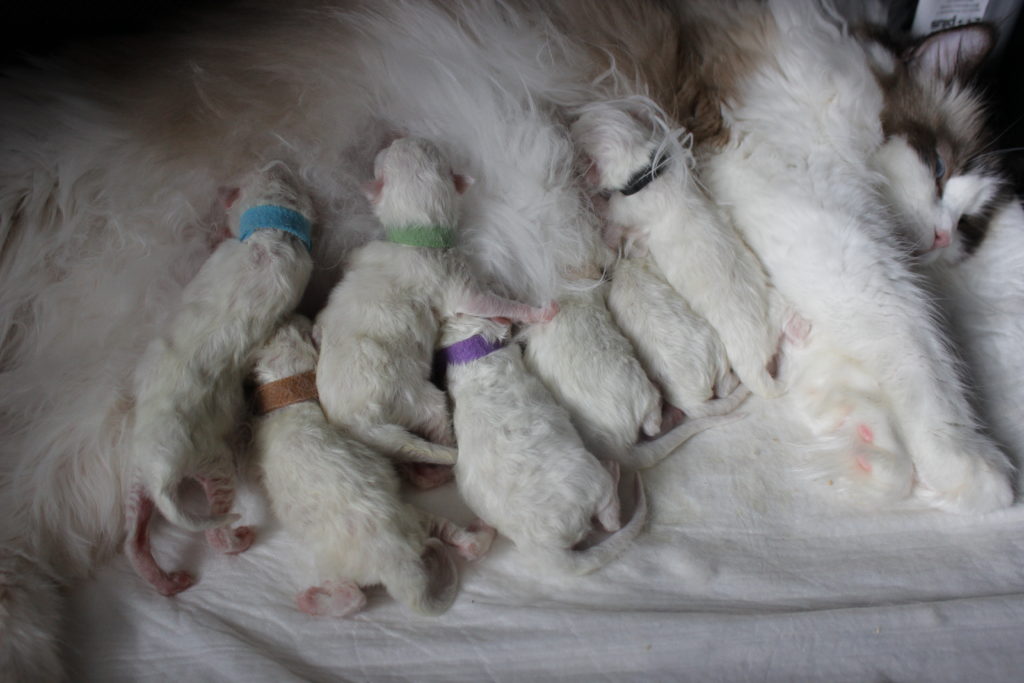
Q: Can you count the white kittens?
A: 7